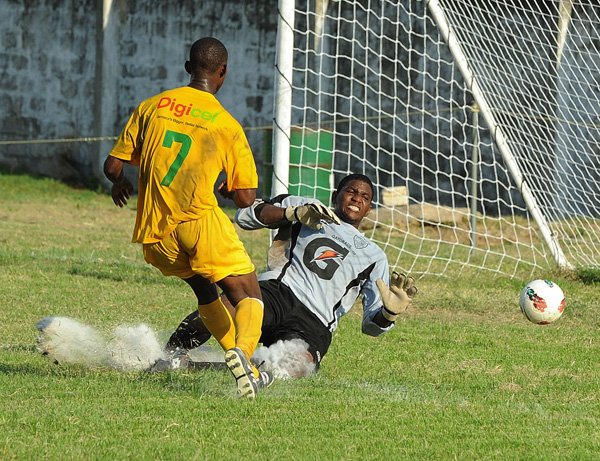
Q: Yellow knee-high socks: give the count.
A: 2